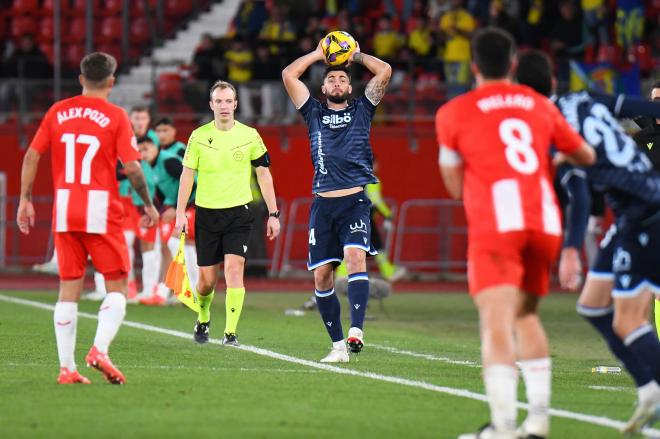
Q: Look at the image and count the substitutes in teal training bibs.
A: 3